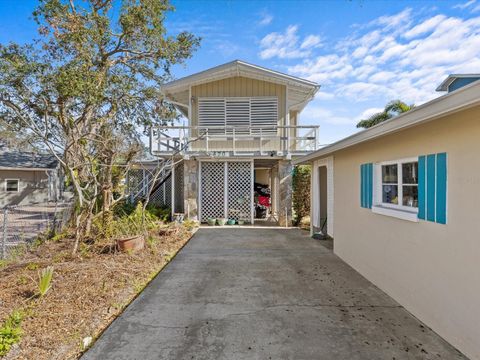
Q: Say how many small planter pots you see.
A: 4